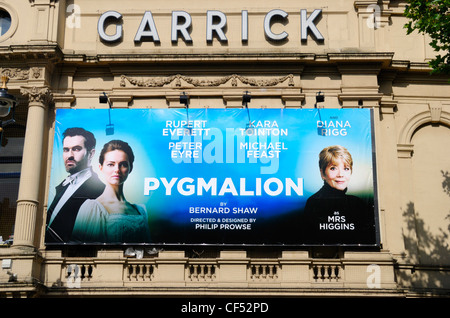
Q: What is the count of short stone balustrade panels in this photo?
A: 5